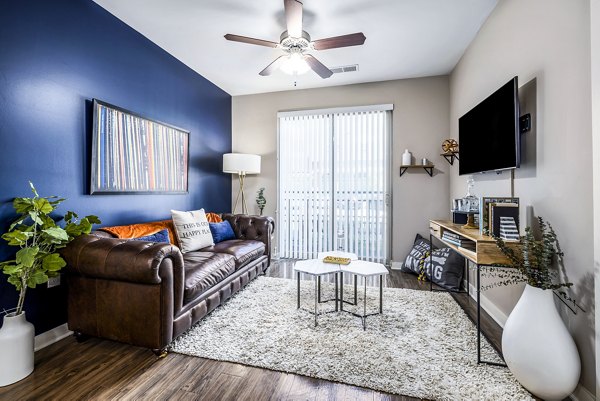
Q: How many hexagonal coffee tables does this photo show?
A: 3